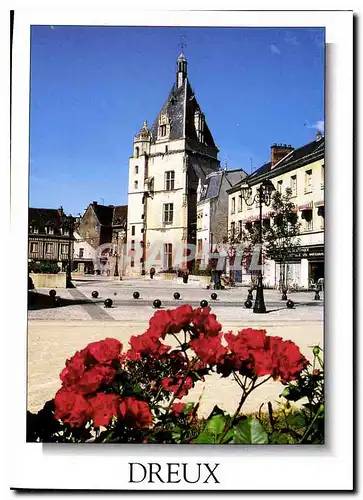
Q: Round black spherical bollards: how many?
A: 11